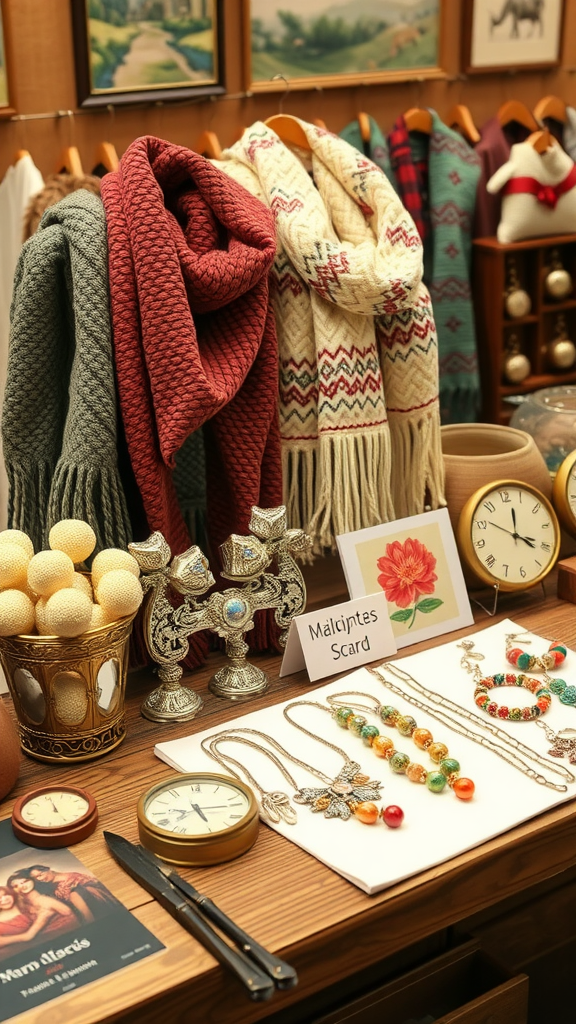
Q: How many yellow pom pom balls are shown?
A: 11